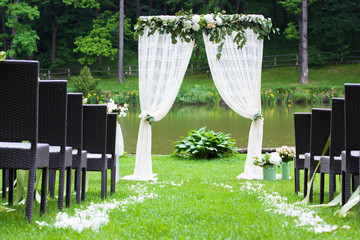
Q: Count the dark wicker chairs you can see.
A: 9